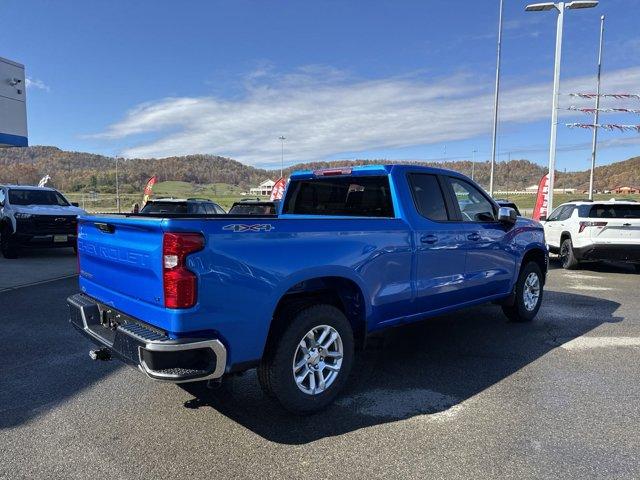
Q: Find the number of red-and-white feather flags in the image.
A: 3